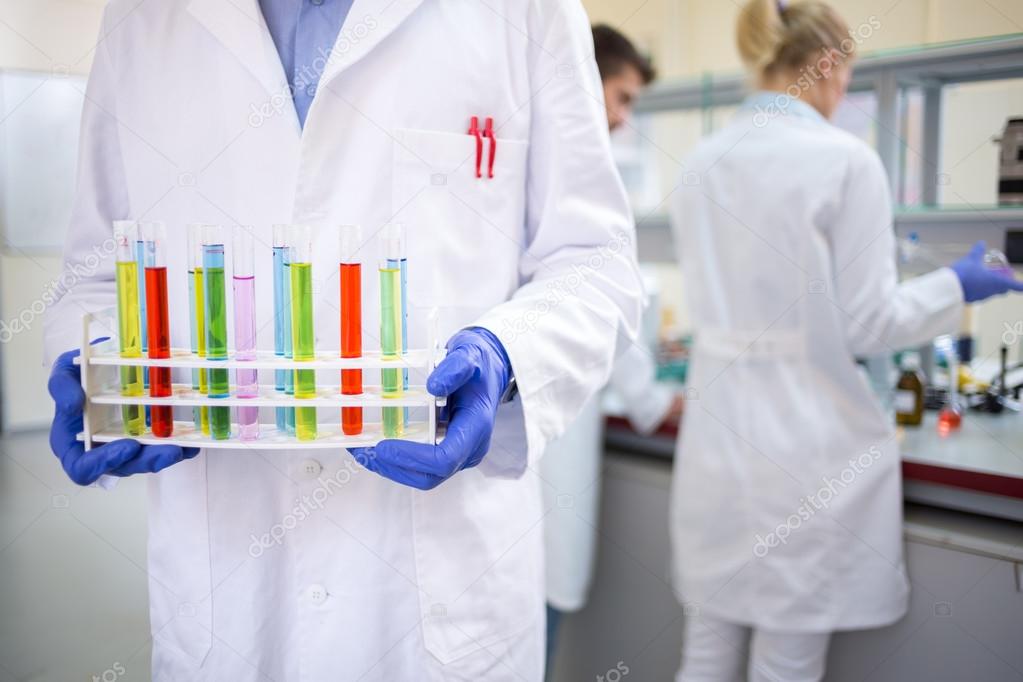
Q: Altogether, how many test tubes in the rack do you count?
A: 13